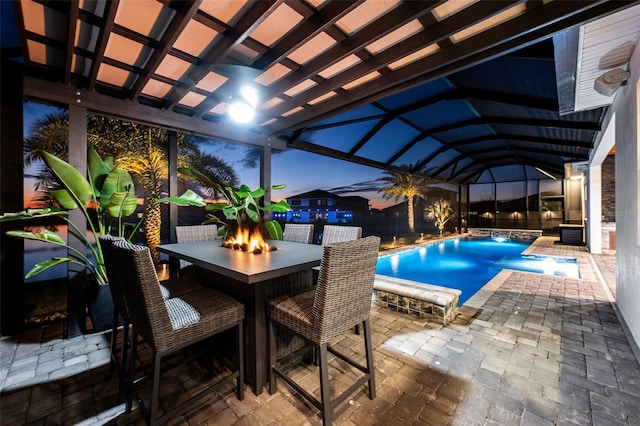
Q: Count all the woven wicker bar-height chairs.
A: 6